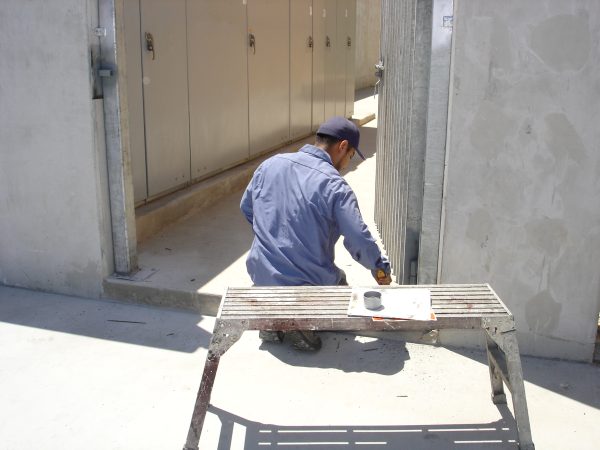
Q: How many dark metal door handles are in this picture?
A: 5